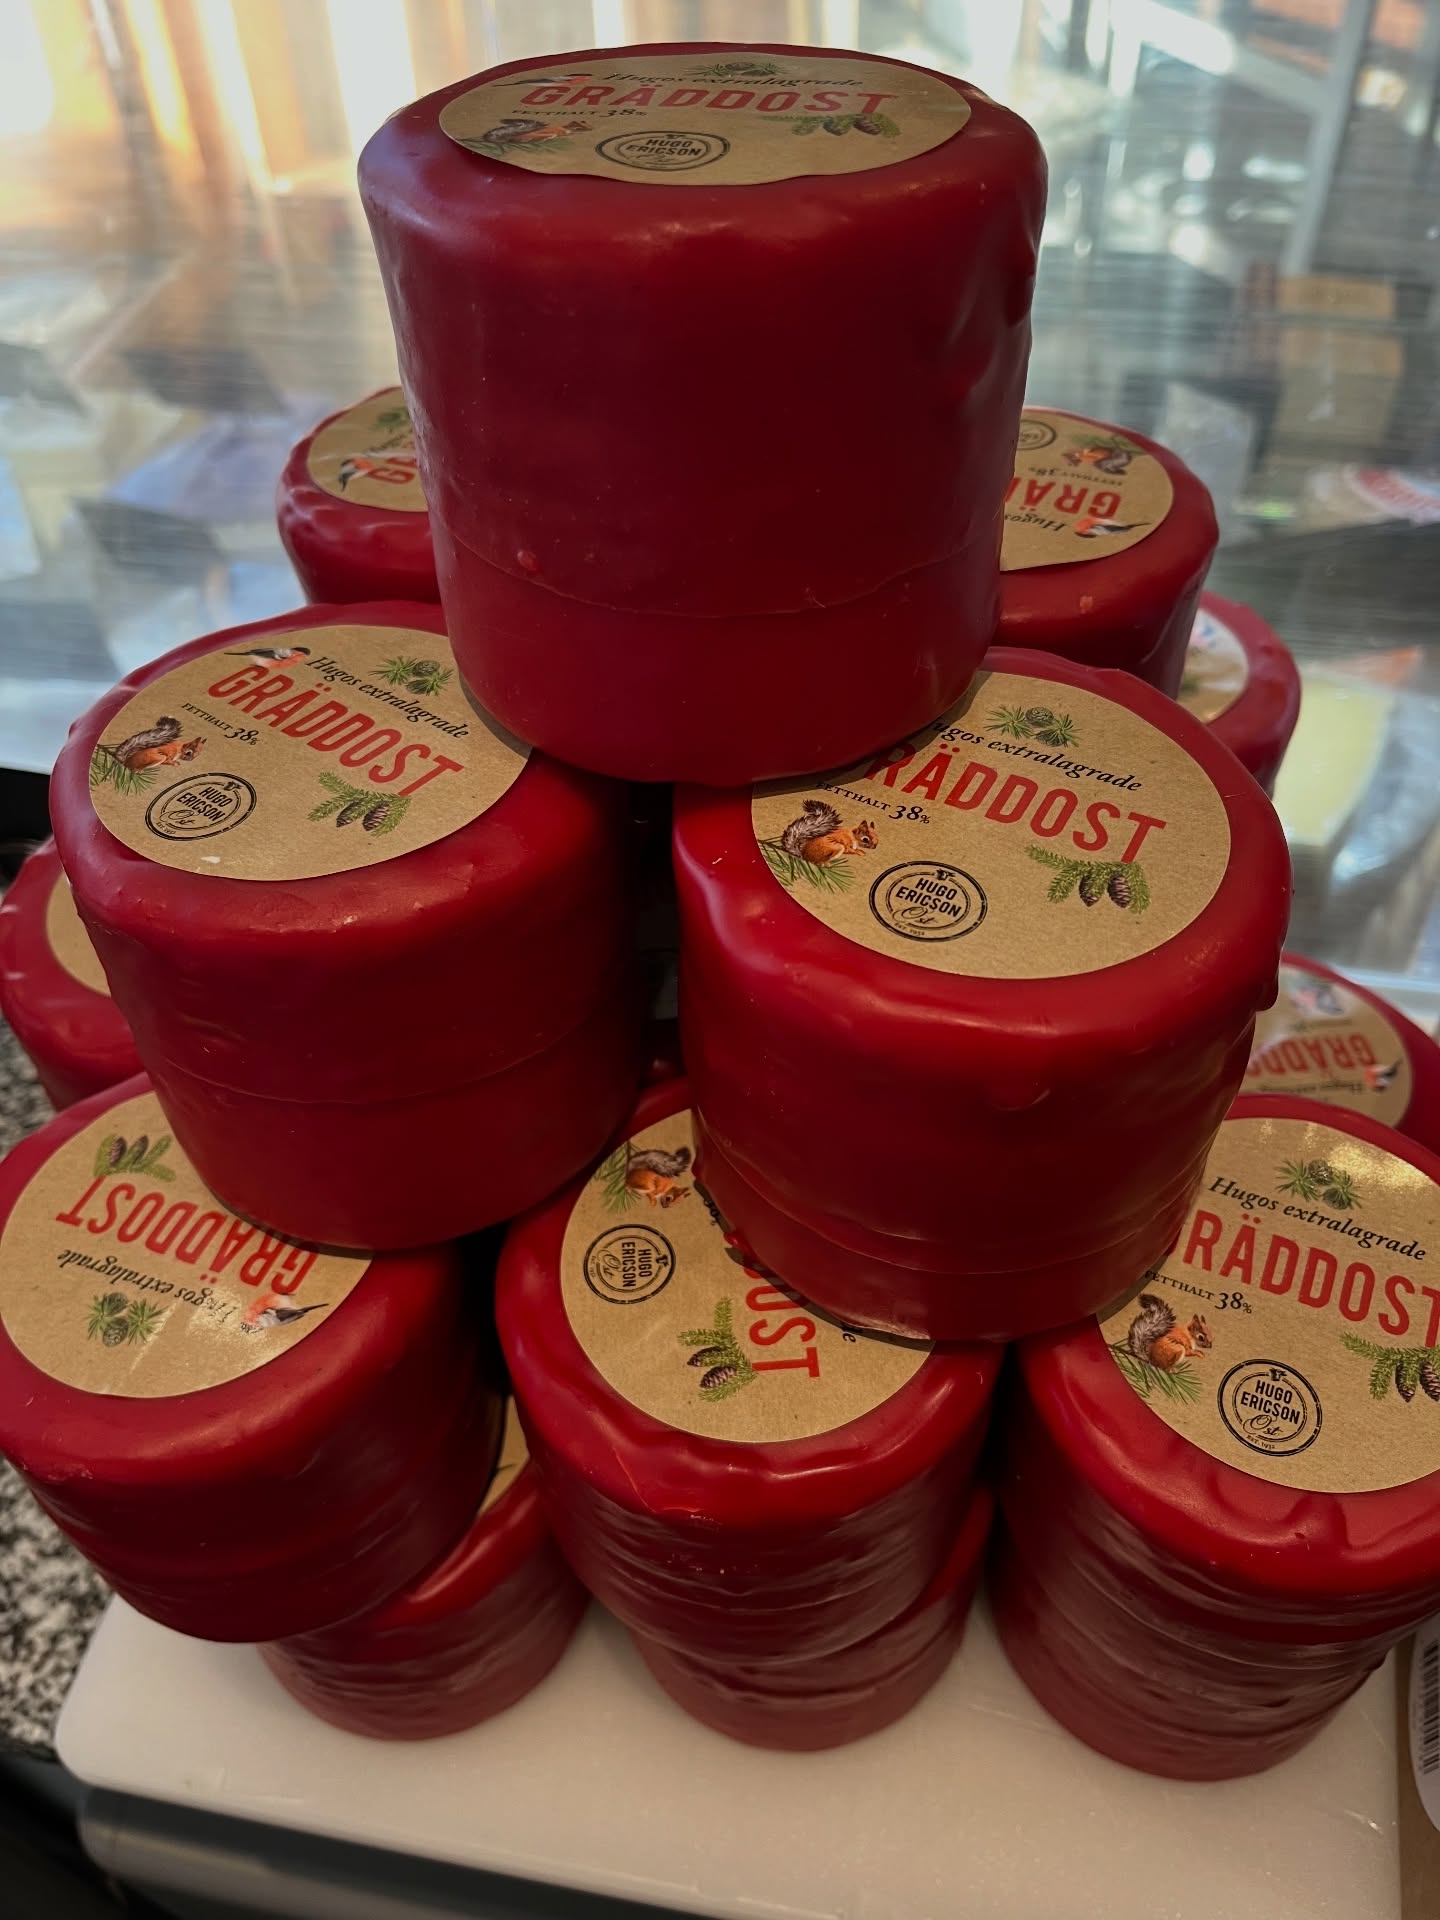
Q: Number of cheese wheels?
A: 14